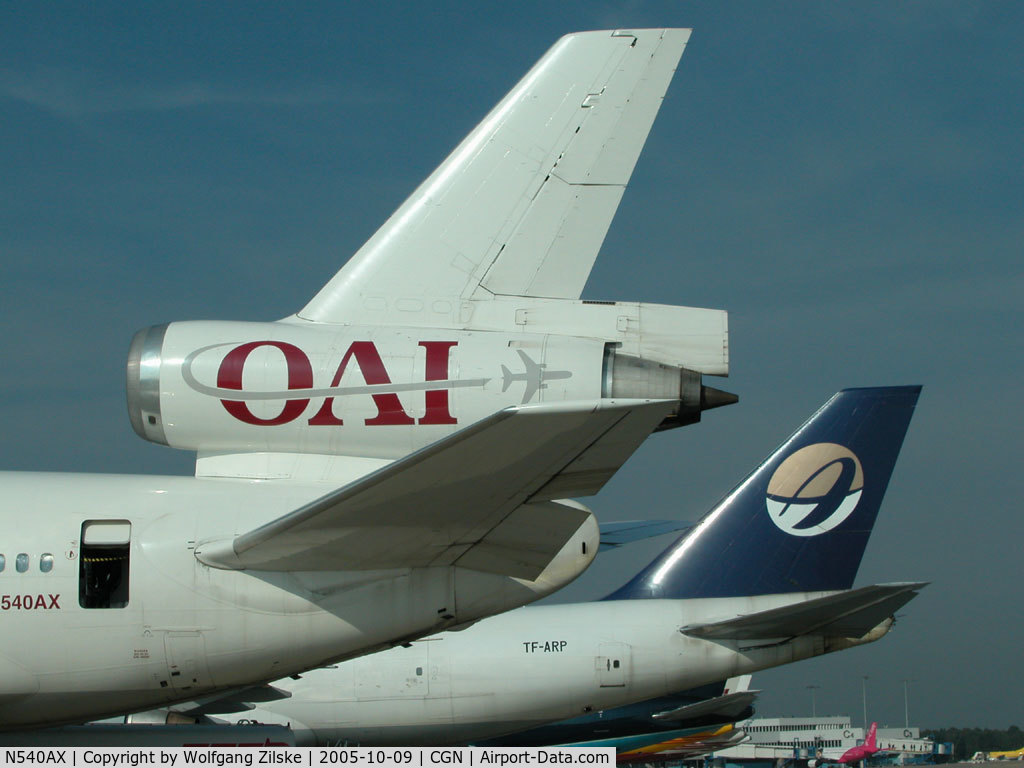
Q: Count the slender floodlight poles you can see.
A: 3